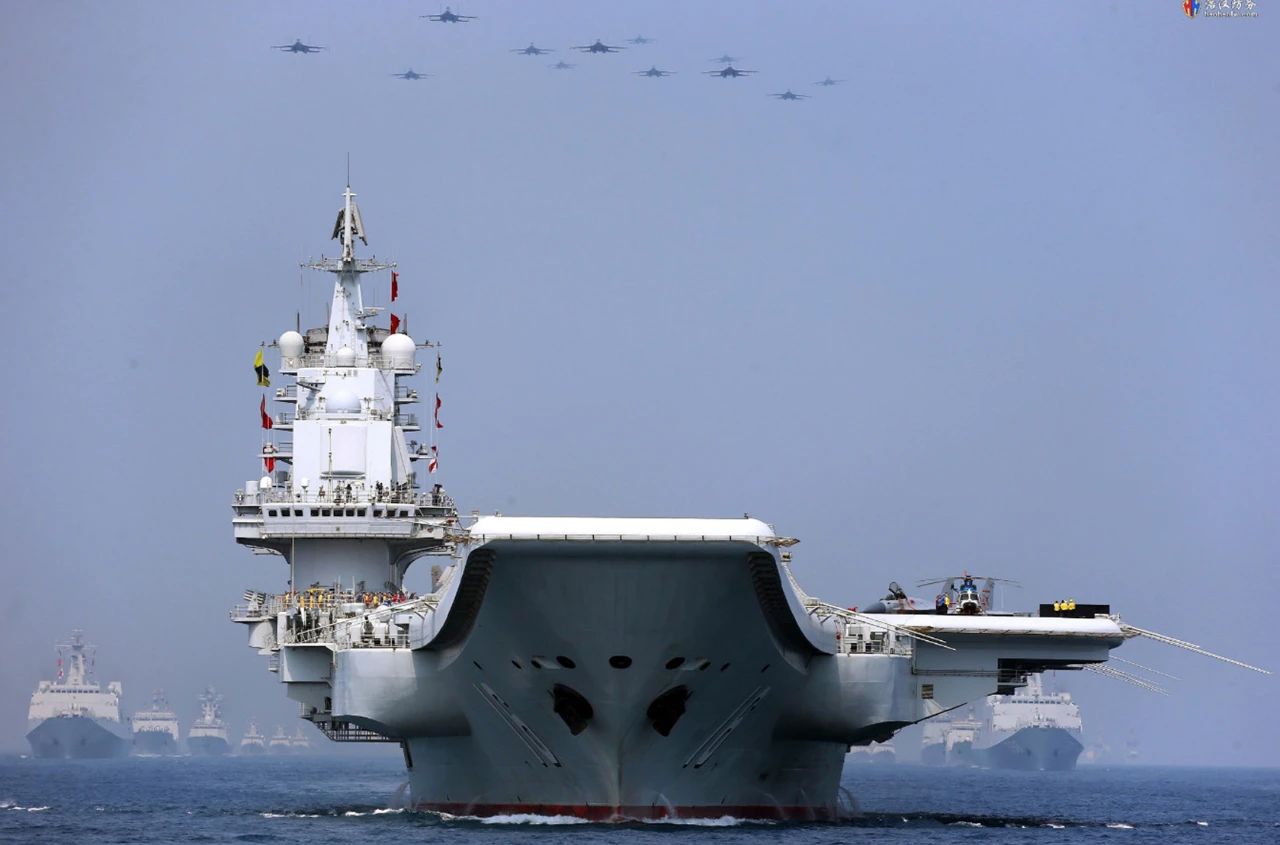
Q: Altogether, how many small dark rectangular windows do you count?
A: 11